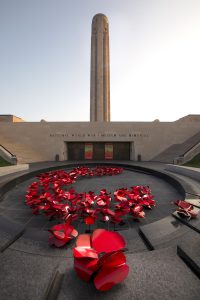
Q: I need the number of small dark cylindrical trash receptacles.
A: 2